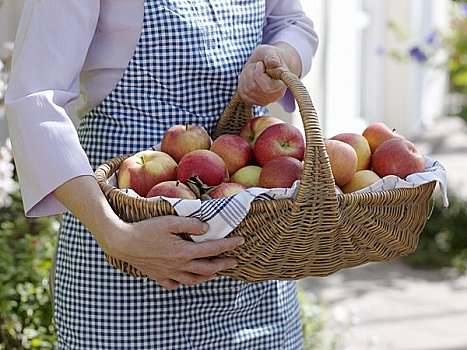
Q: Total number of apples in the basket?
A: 15